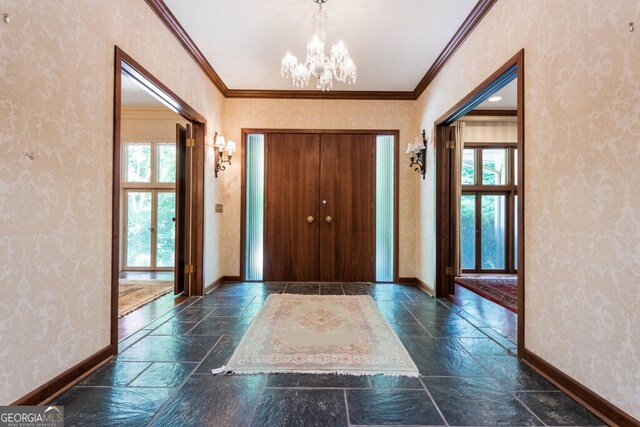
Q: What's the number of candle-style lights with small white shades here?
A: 4